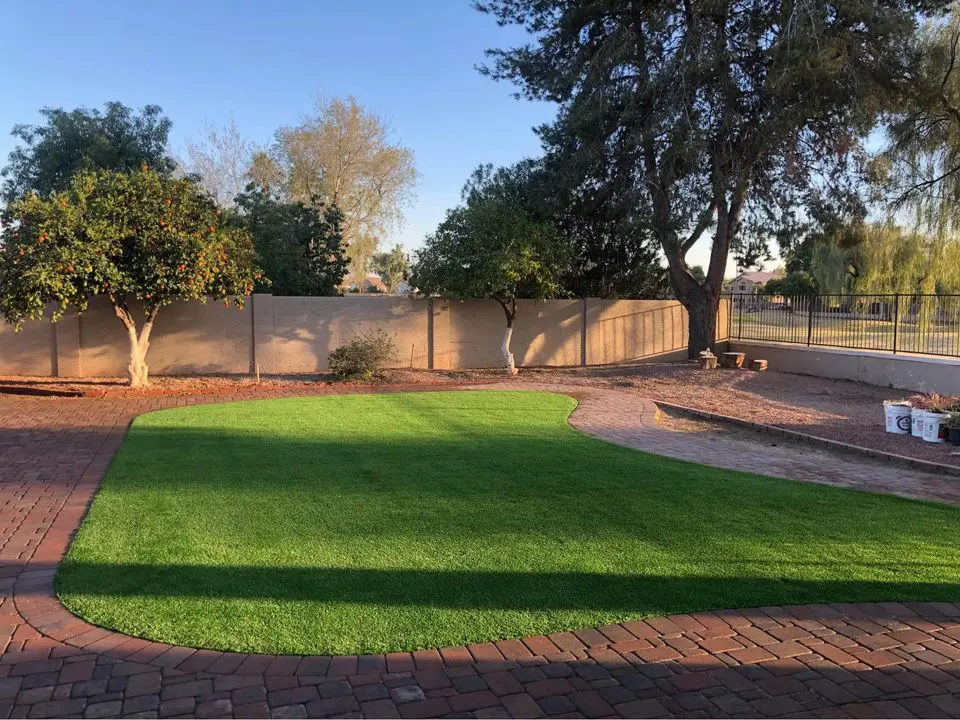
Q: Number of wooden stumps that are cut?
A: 3